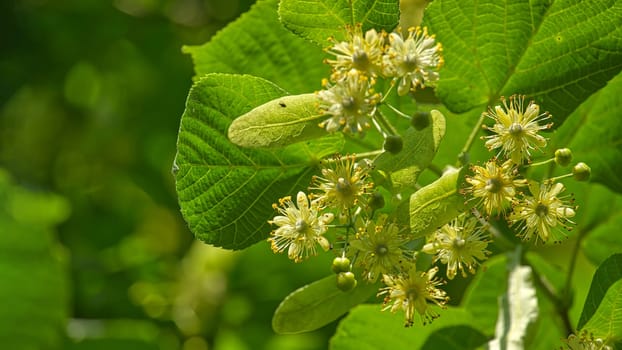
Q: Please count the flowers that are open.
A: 11